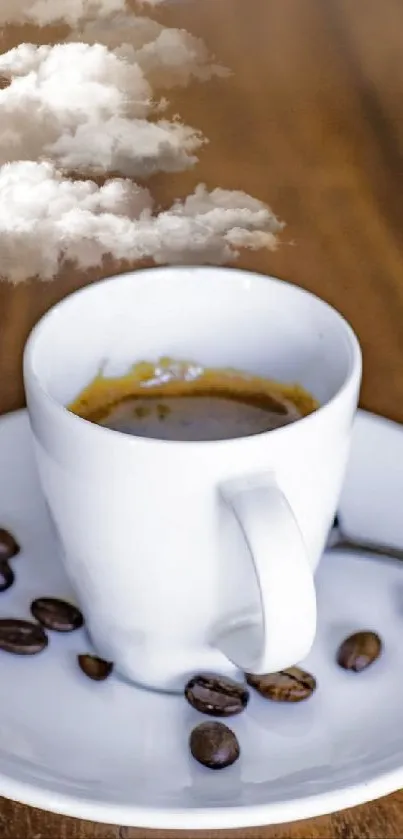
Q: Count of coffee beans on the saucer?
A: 9